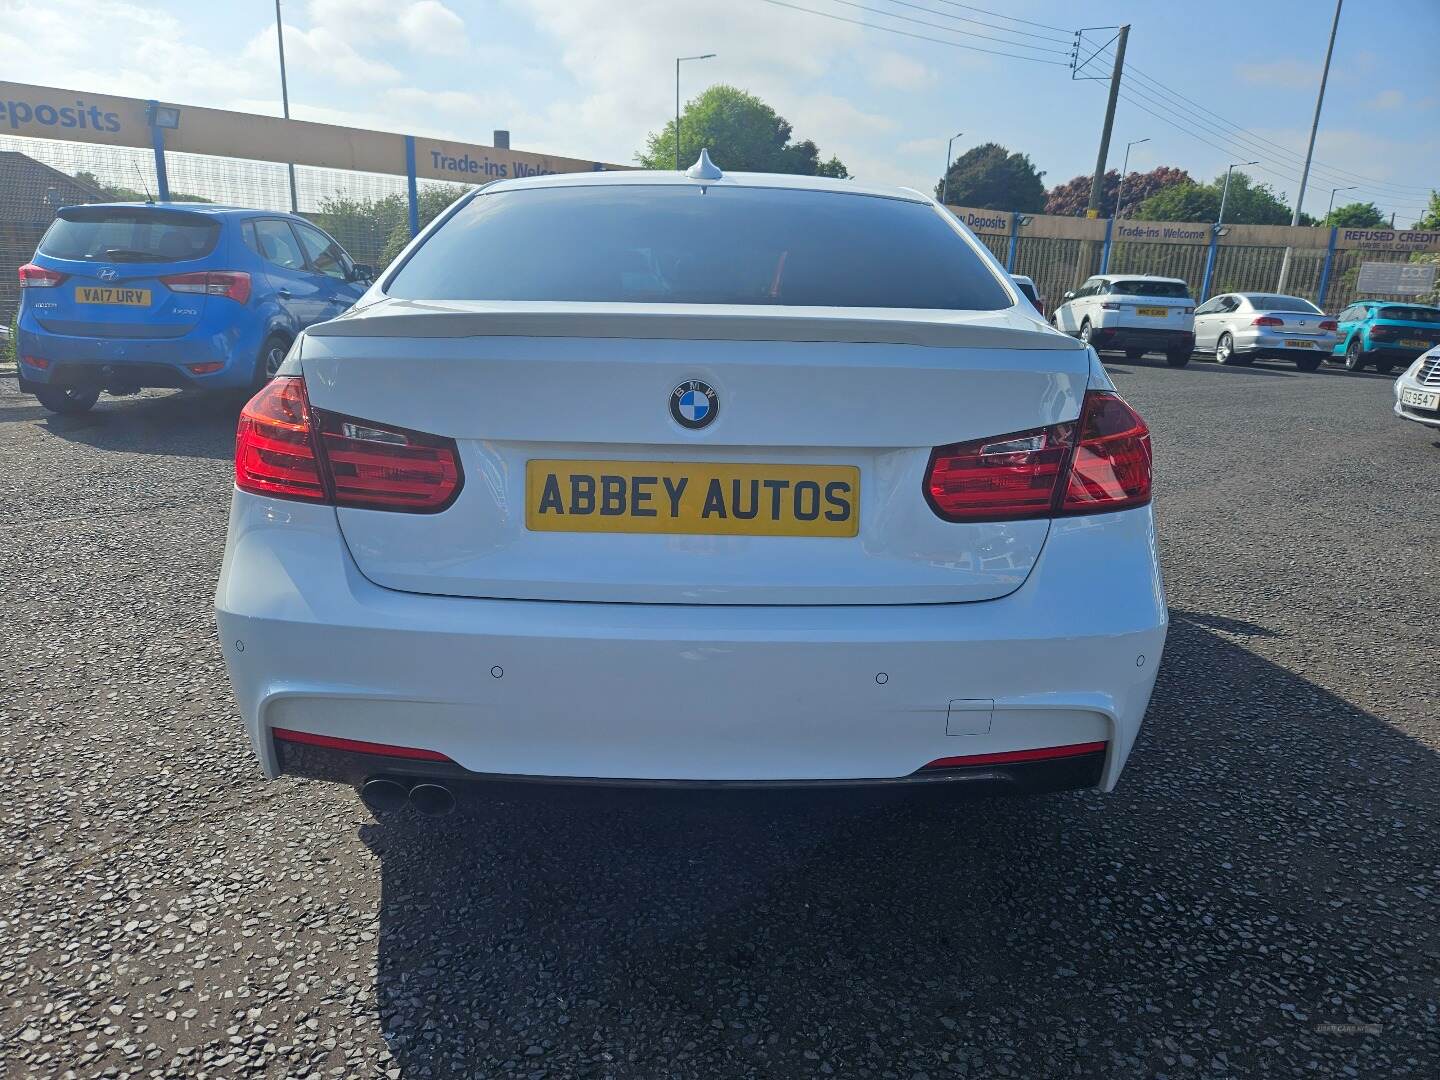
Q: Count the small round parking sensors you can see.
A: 4